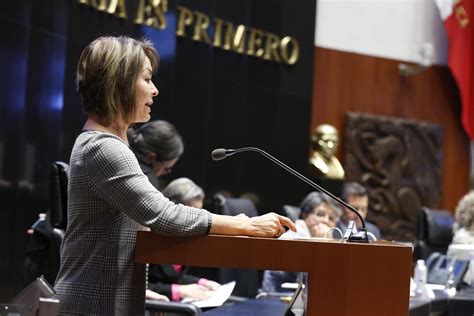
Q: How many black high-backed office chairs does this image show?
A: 4